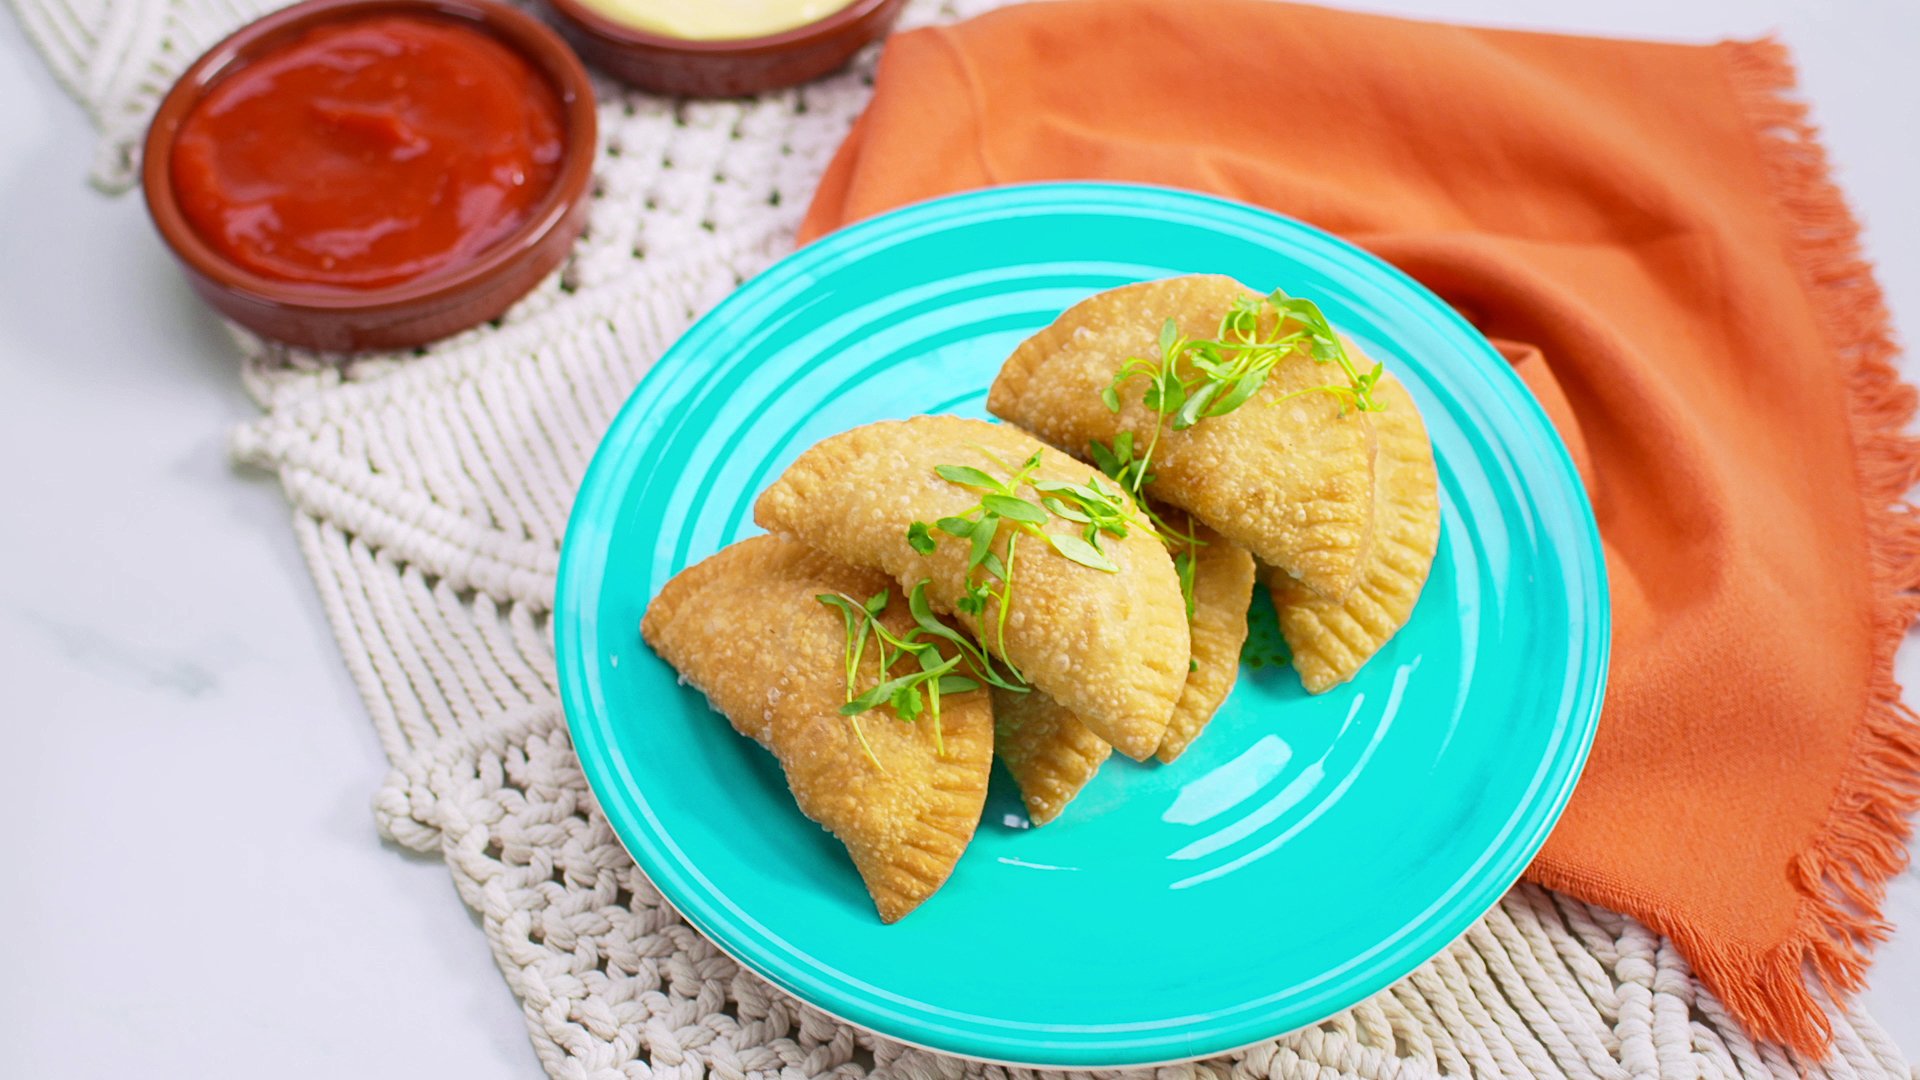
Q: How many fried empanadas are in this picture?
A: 6